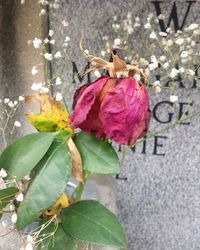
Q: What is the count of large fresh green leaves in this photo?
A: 4